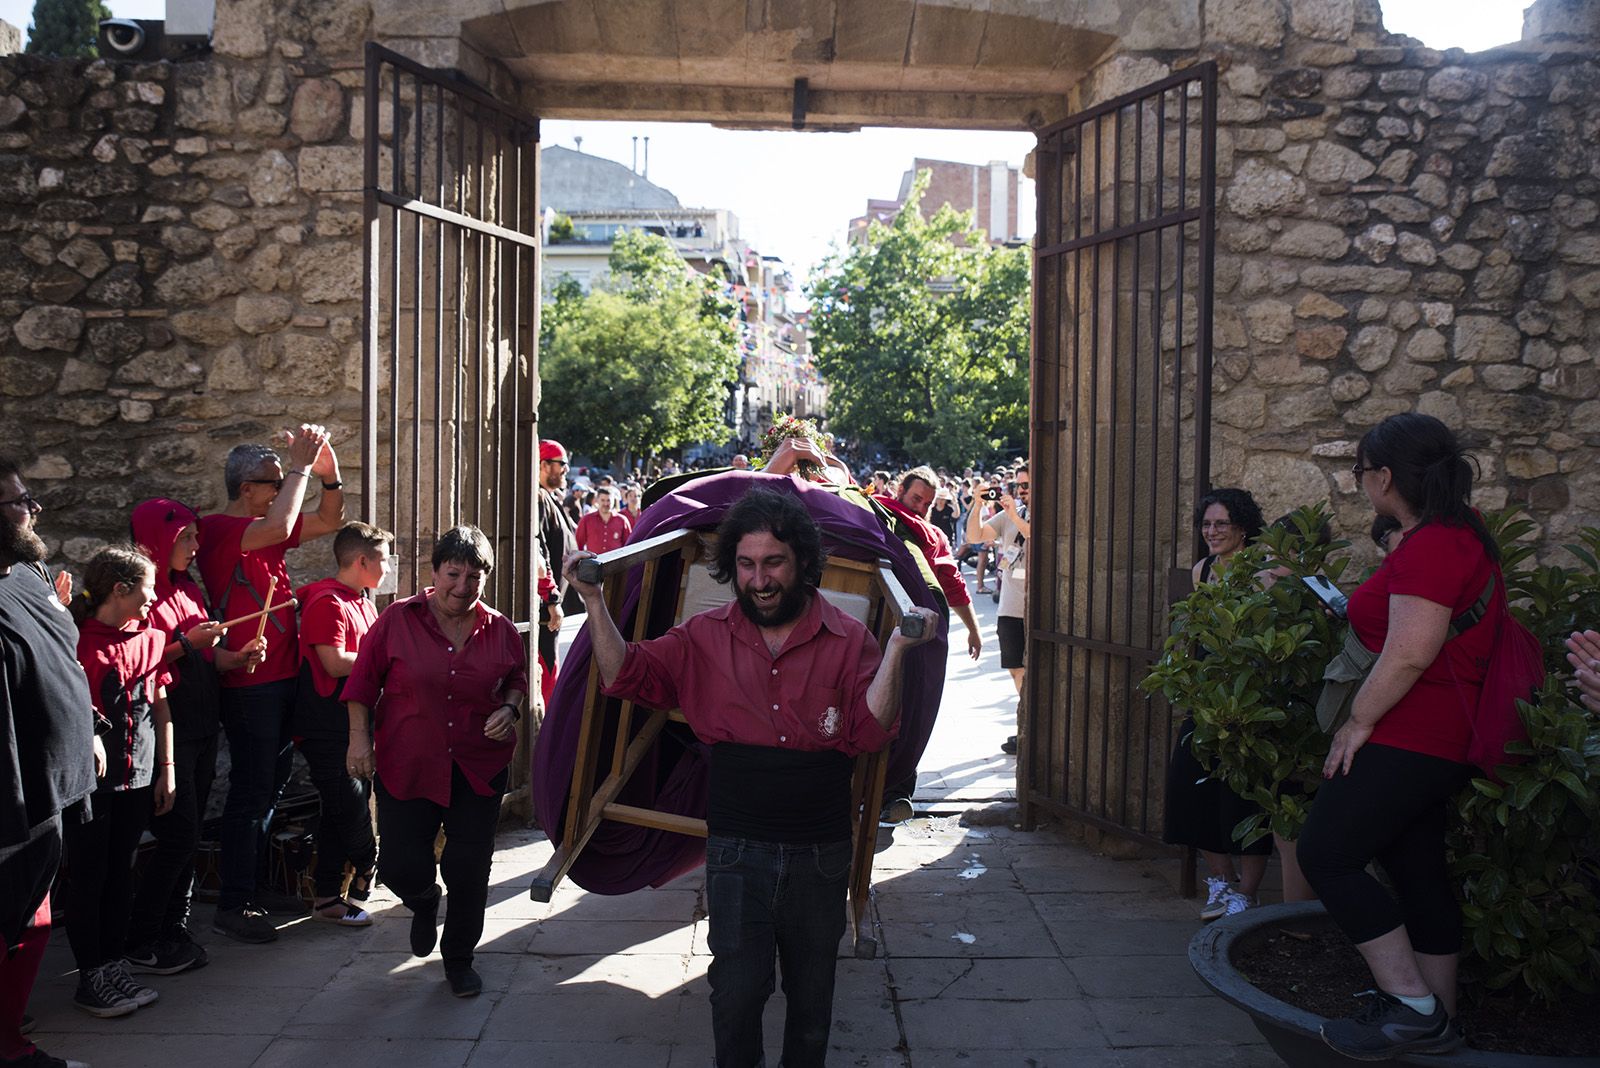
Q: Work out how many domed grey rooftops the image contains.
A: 1